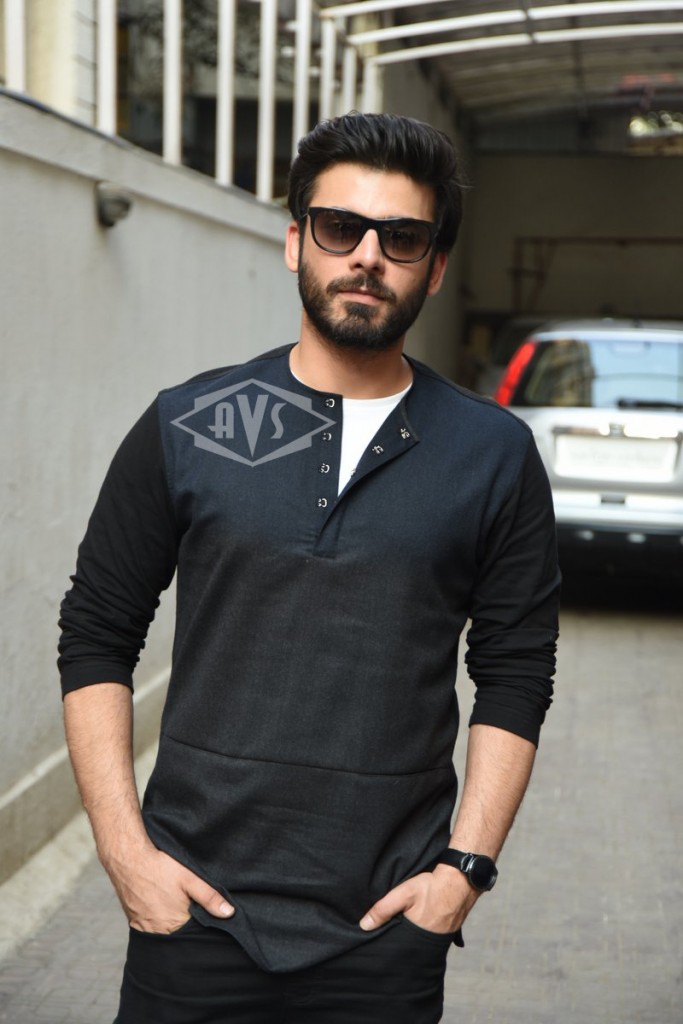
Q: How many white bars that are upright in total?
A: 9